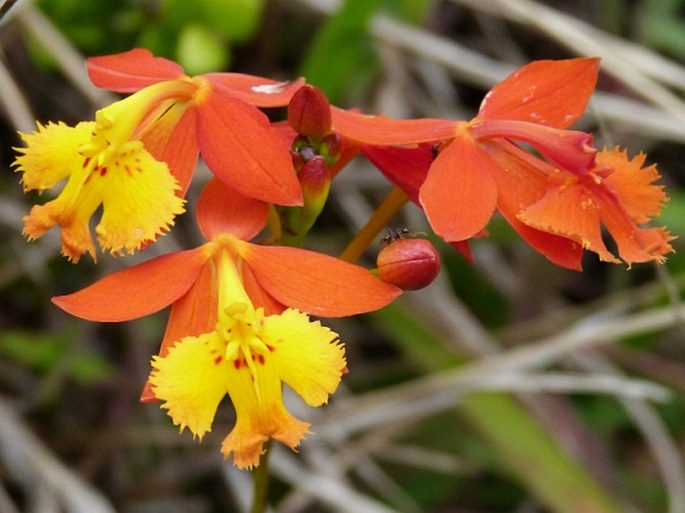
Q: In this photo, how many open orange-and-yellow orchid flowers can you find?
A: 3